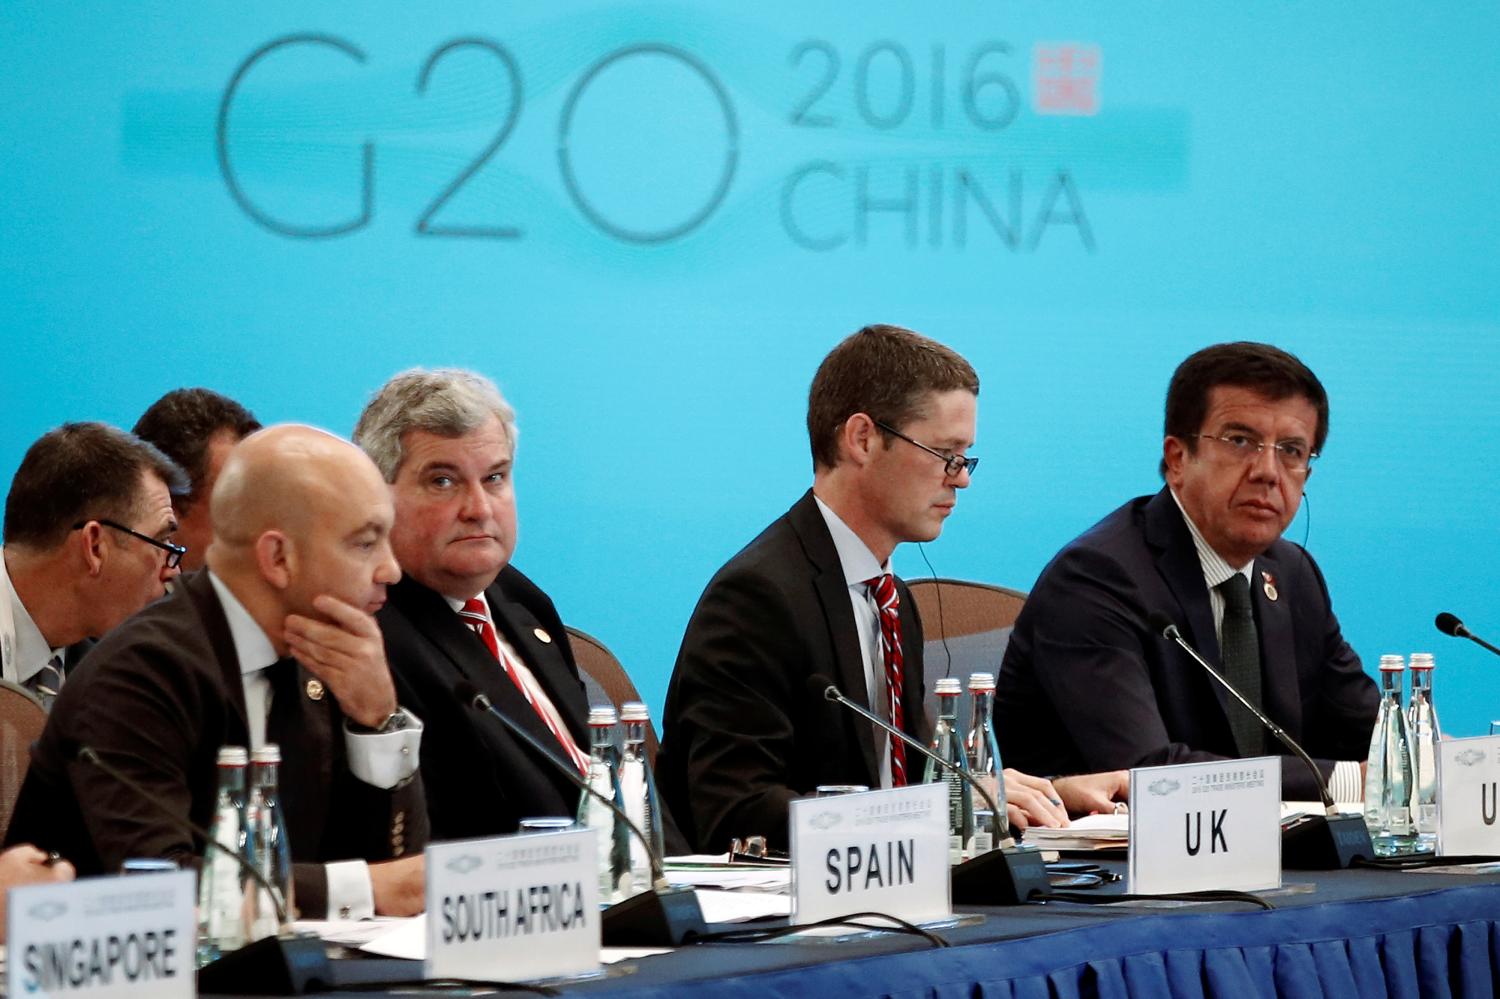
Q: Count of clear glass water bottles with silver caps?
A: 8